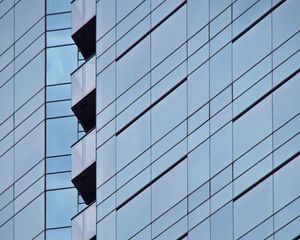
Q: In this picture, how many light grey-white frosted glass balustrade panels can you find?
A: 4